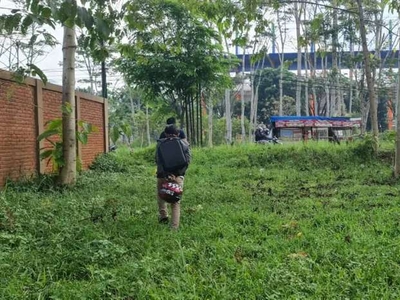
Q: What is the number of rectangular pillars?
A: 3